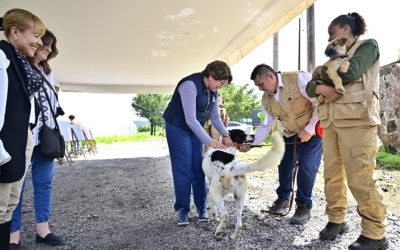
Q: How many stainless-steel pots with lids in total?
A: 0